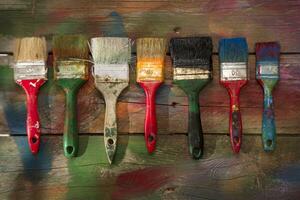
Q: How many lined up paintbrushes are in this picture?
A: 7